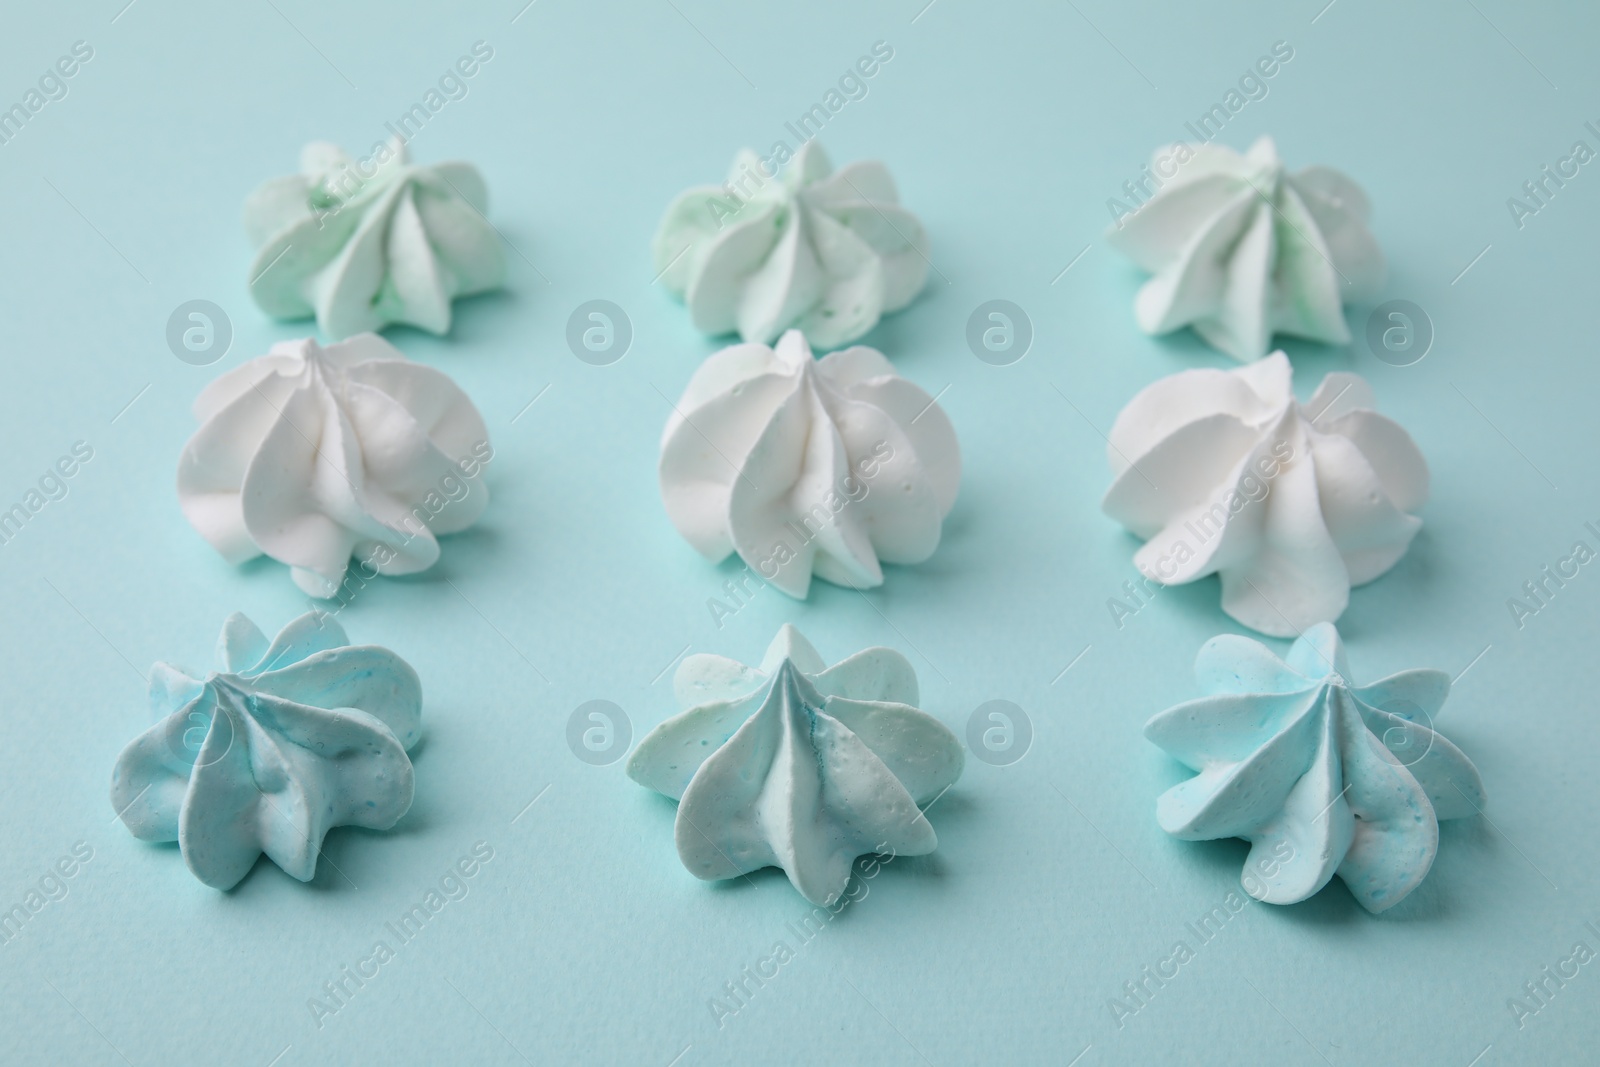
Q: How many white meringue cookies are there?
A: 3